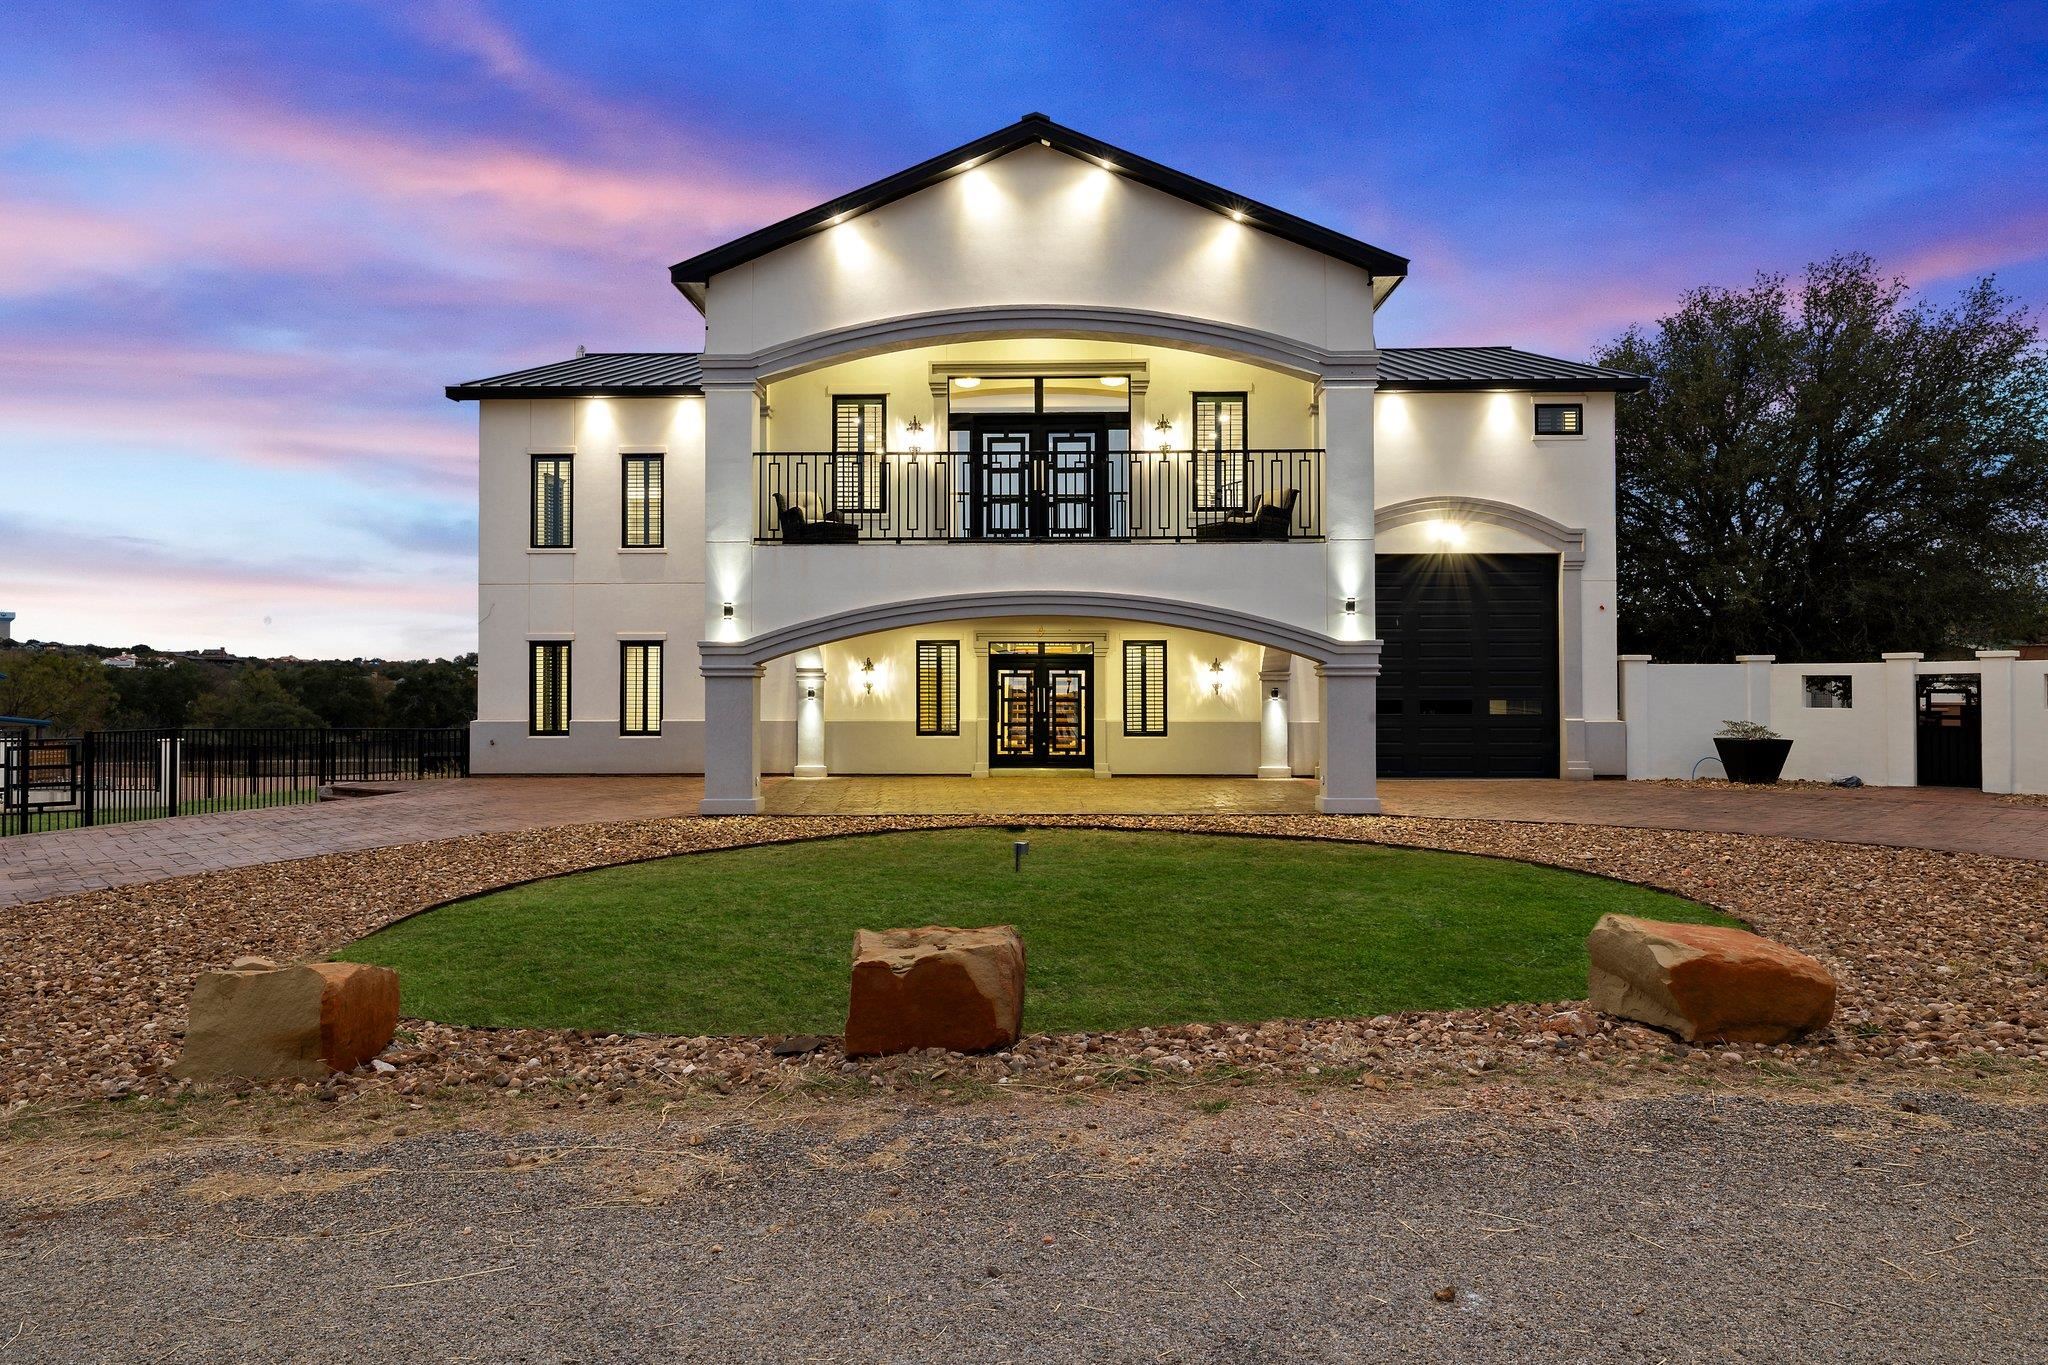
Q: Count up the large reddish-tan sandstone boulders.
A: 3